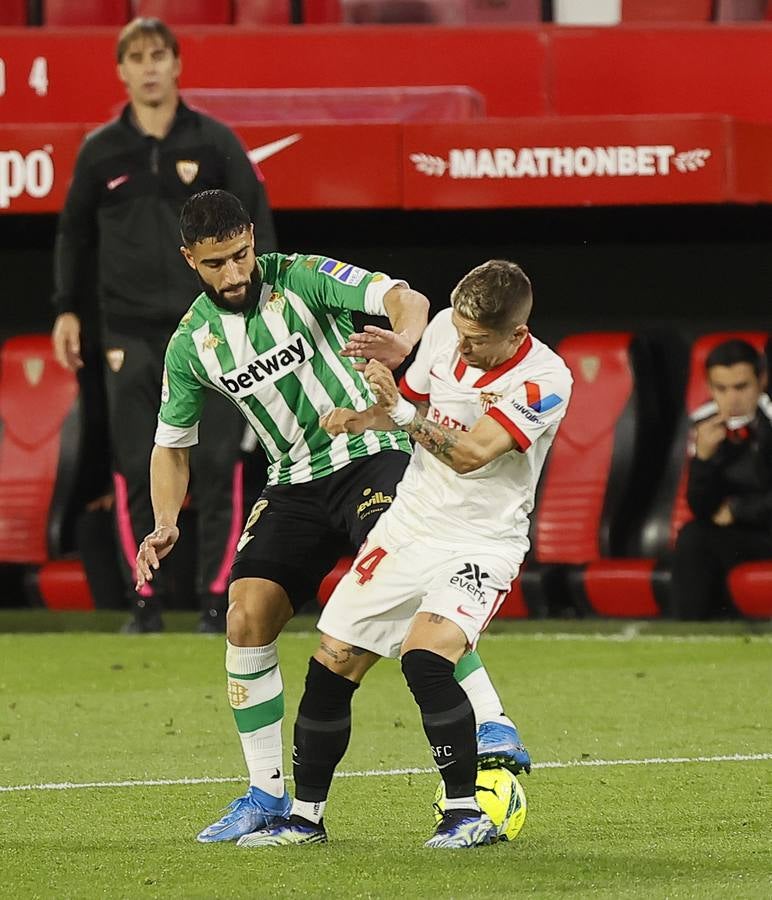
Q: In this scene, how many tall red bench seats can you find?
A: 3